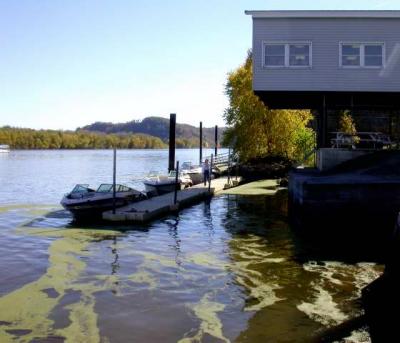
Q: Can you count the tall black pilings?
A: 3